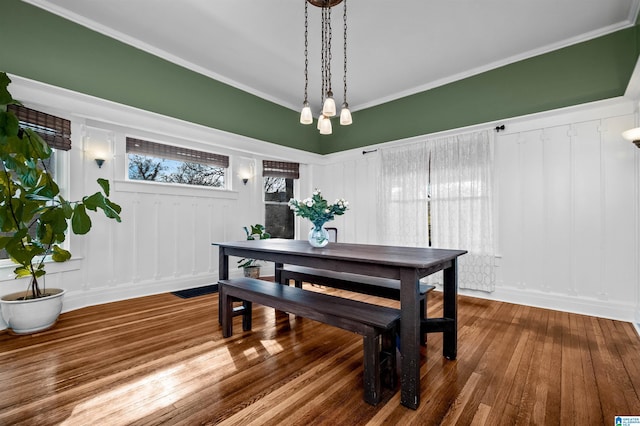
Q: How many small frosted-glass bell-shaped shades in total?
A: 5